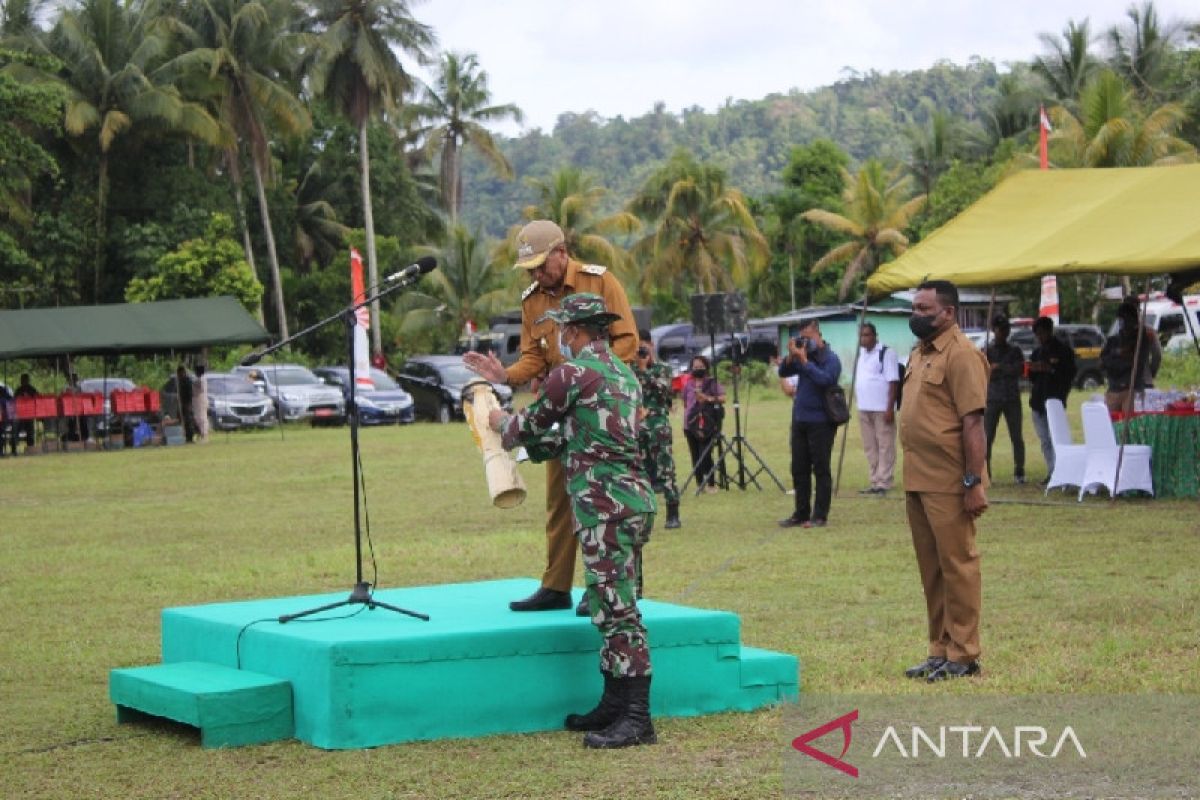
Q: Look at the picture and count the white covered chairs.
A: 2